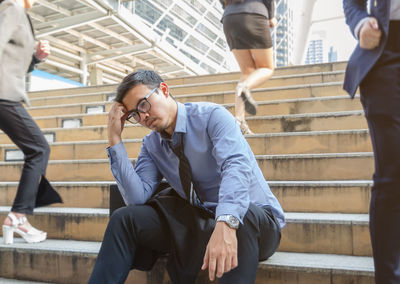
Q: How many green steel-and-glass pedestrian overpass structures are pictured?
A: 0